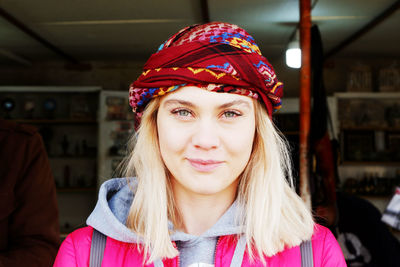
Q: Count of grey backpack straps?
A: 2